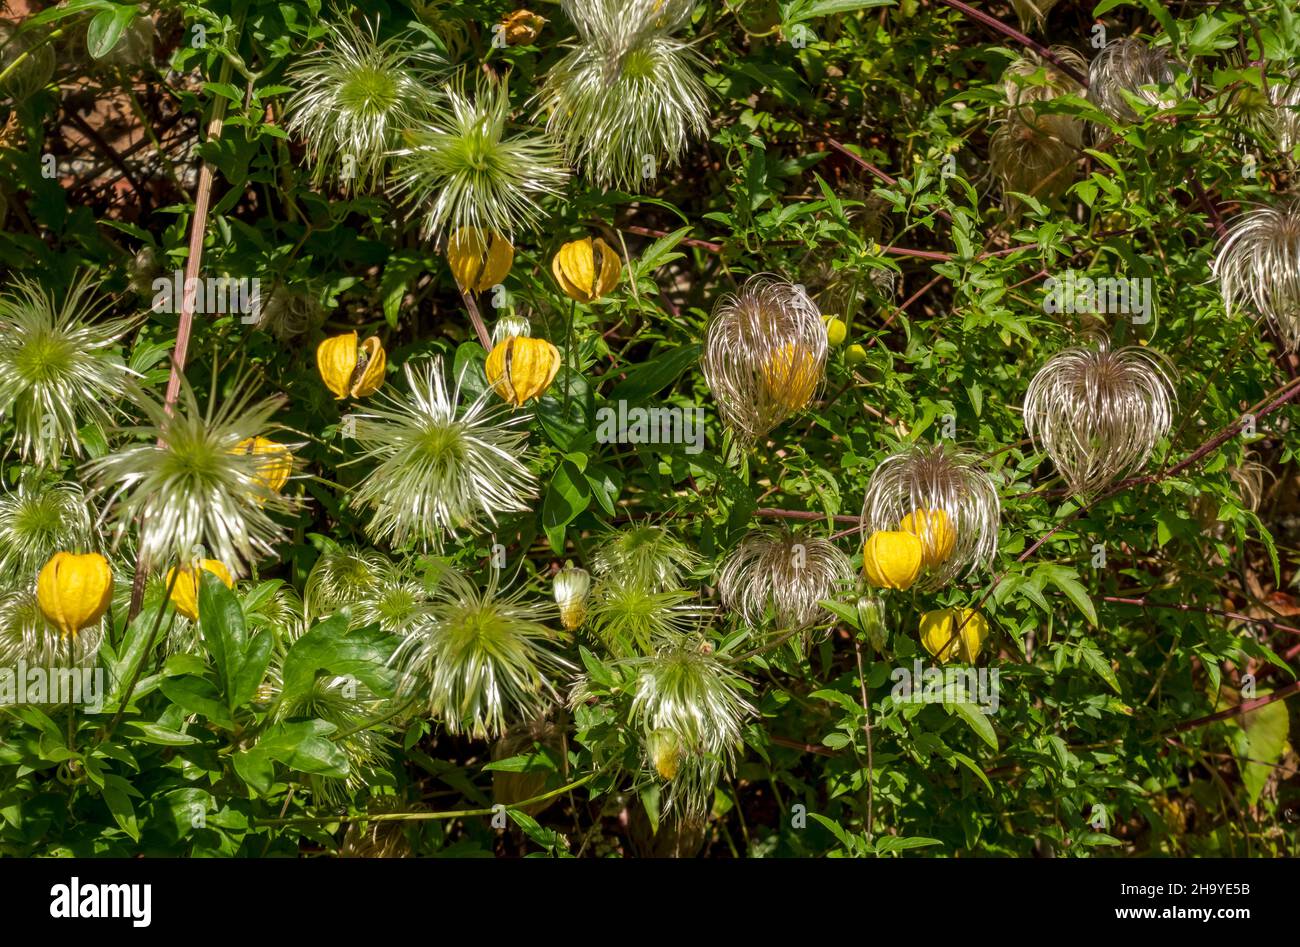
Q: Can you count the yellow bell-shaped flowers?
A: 11